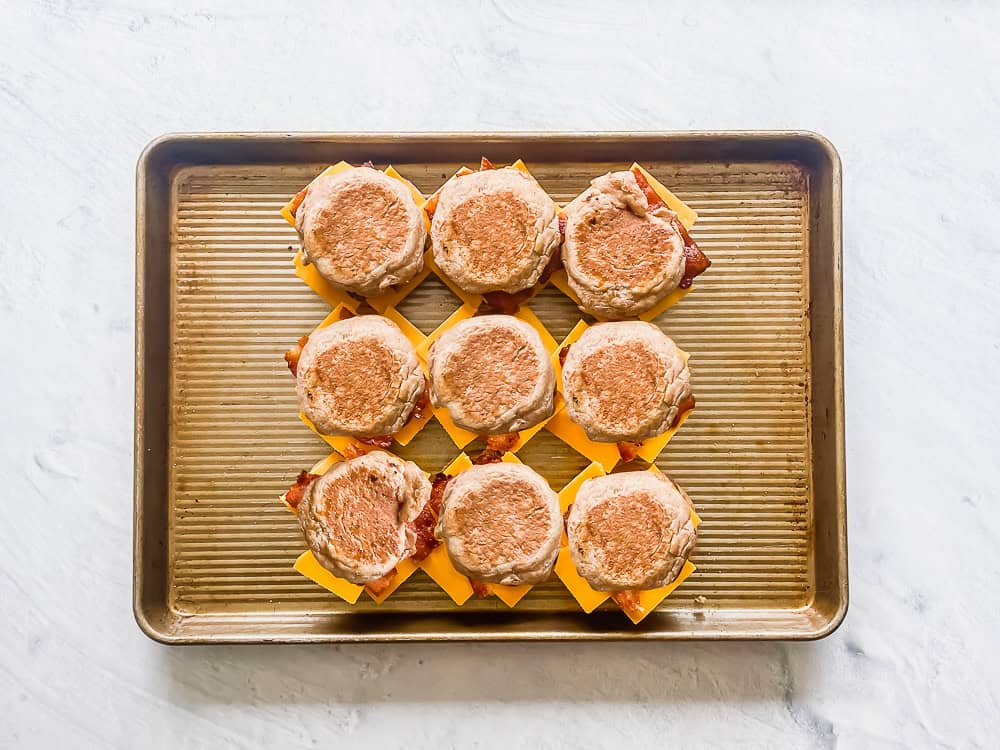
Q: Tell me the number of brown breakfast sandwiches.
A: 9